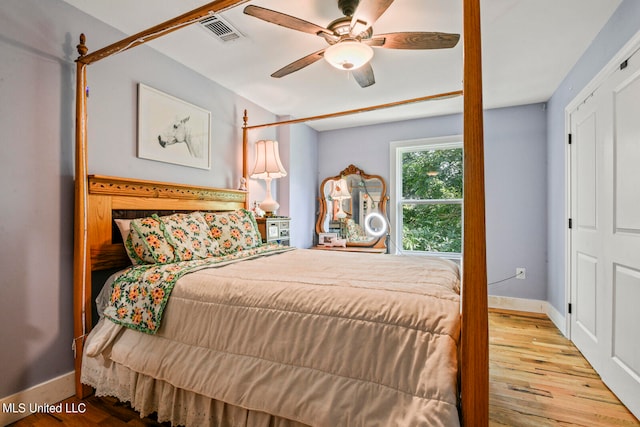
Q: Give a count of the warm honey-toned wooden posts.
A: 3